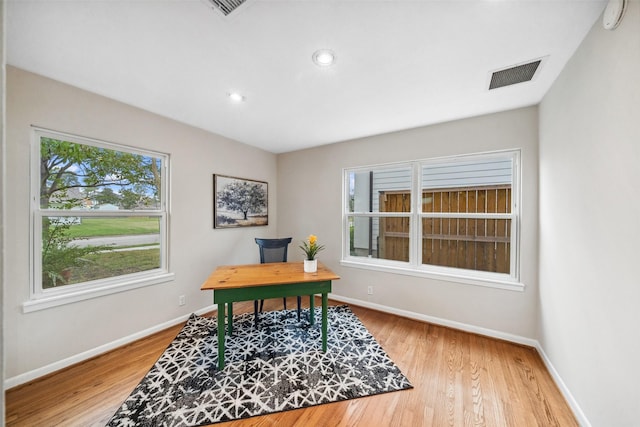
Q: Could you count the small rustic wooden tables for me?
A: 1